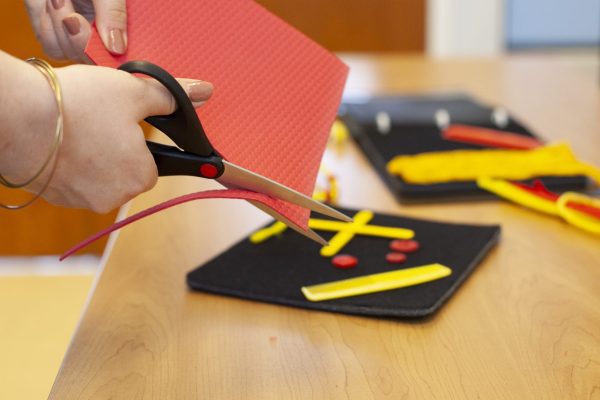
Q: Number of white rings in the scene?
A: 3